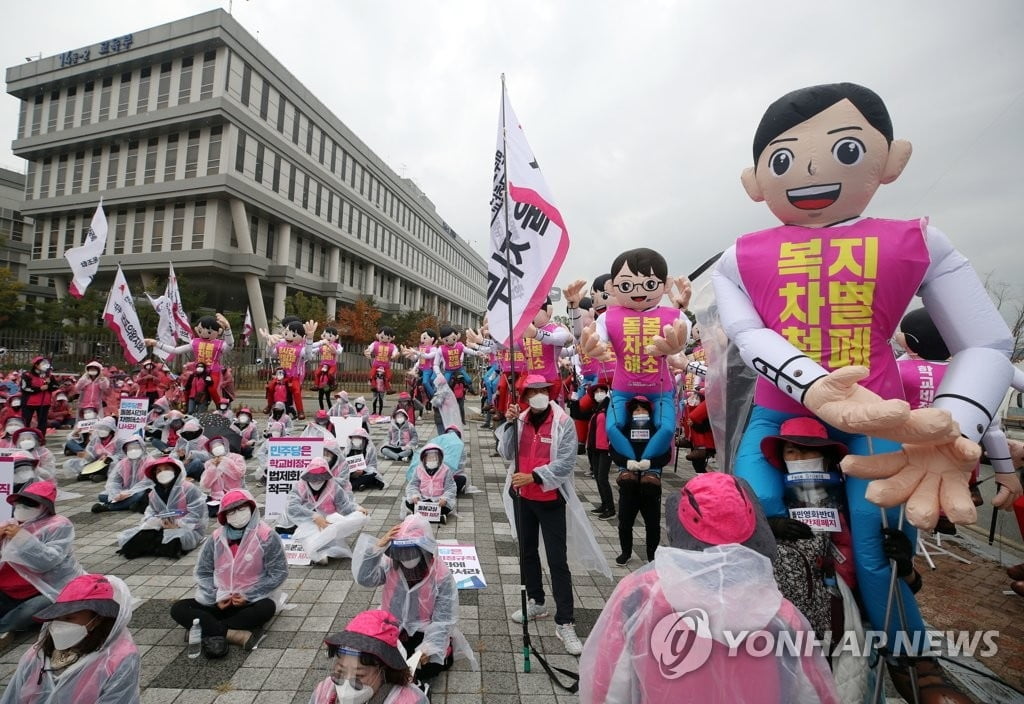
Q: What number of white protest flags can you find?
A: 6